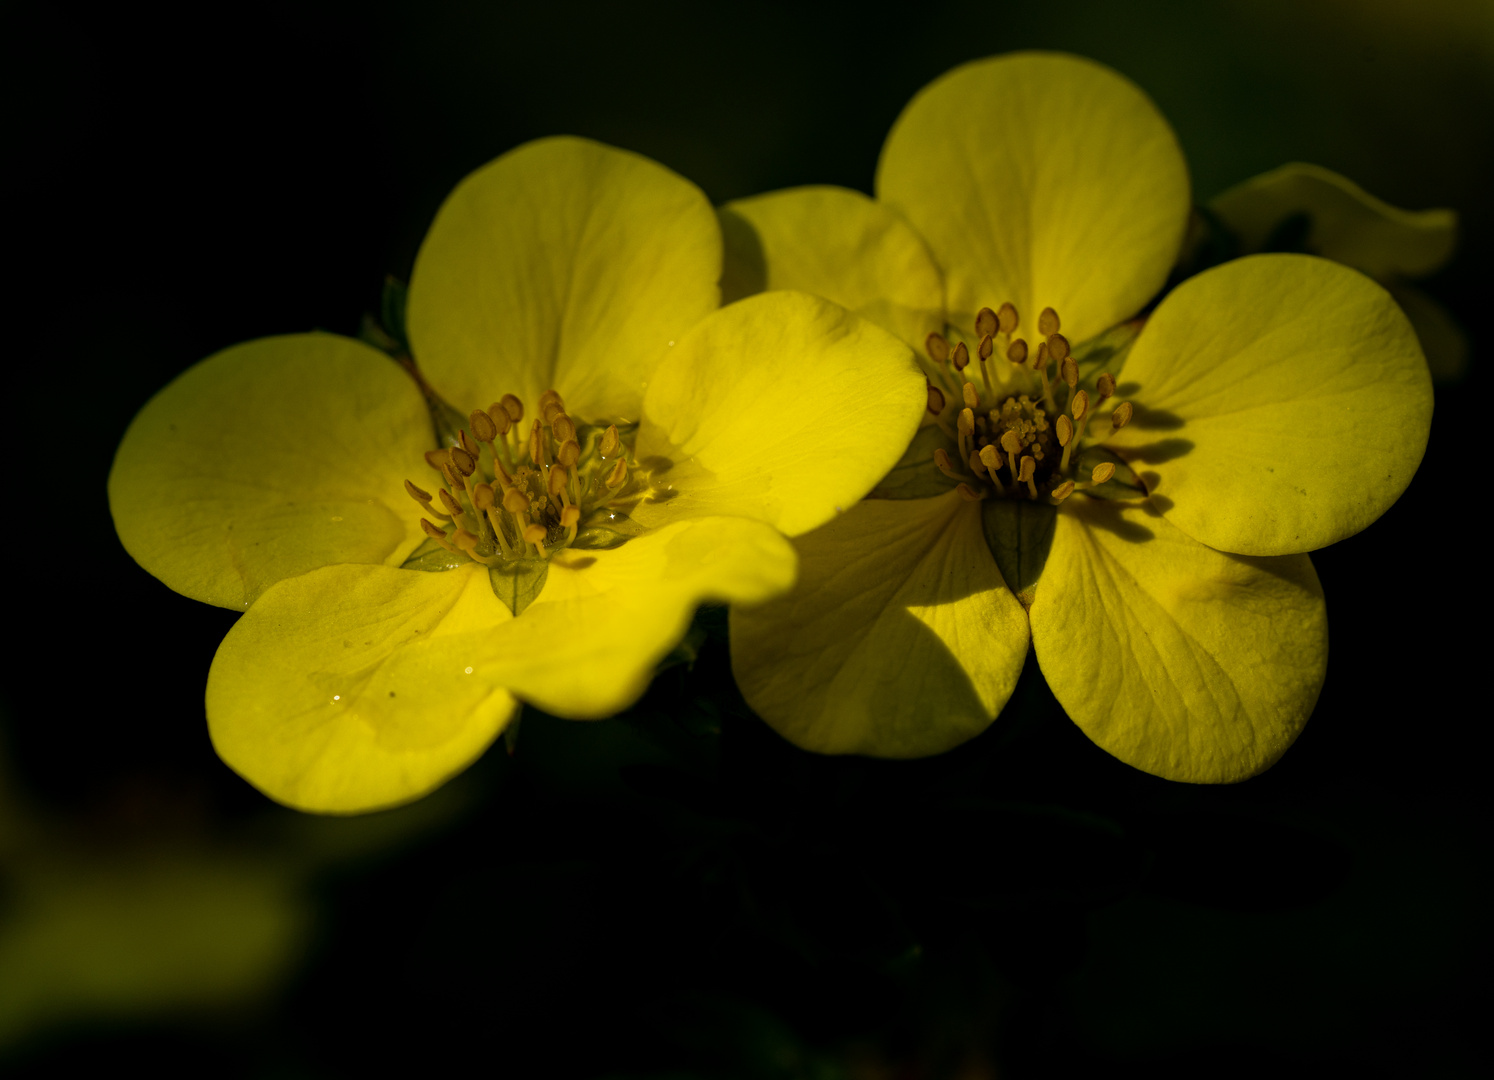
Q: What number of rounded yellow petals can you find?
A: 10